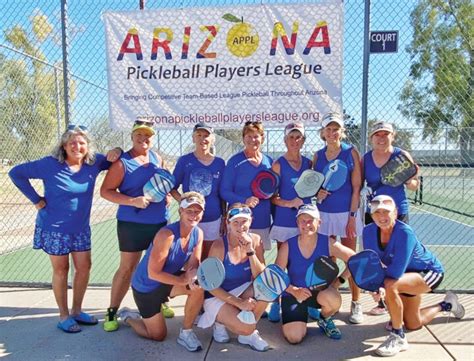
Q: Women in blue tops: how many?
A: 11